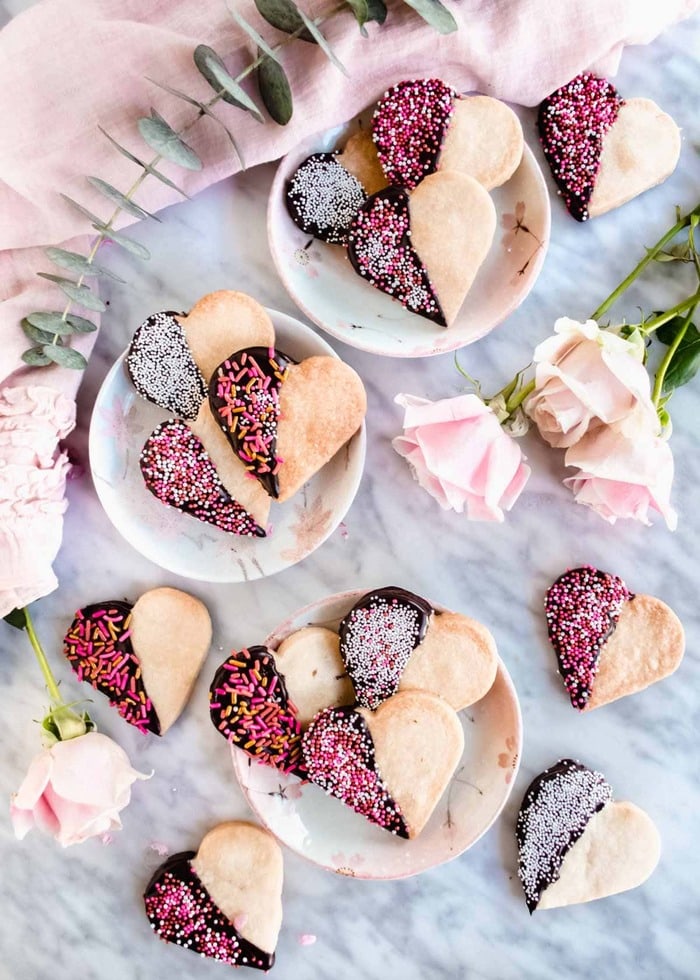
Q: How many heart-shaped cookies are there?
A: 14